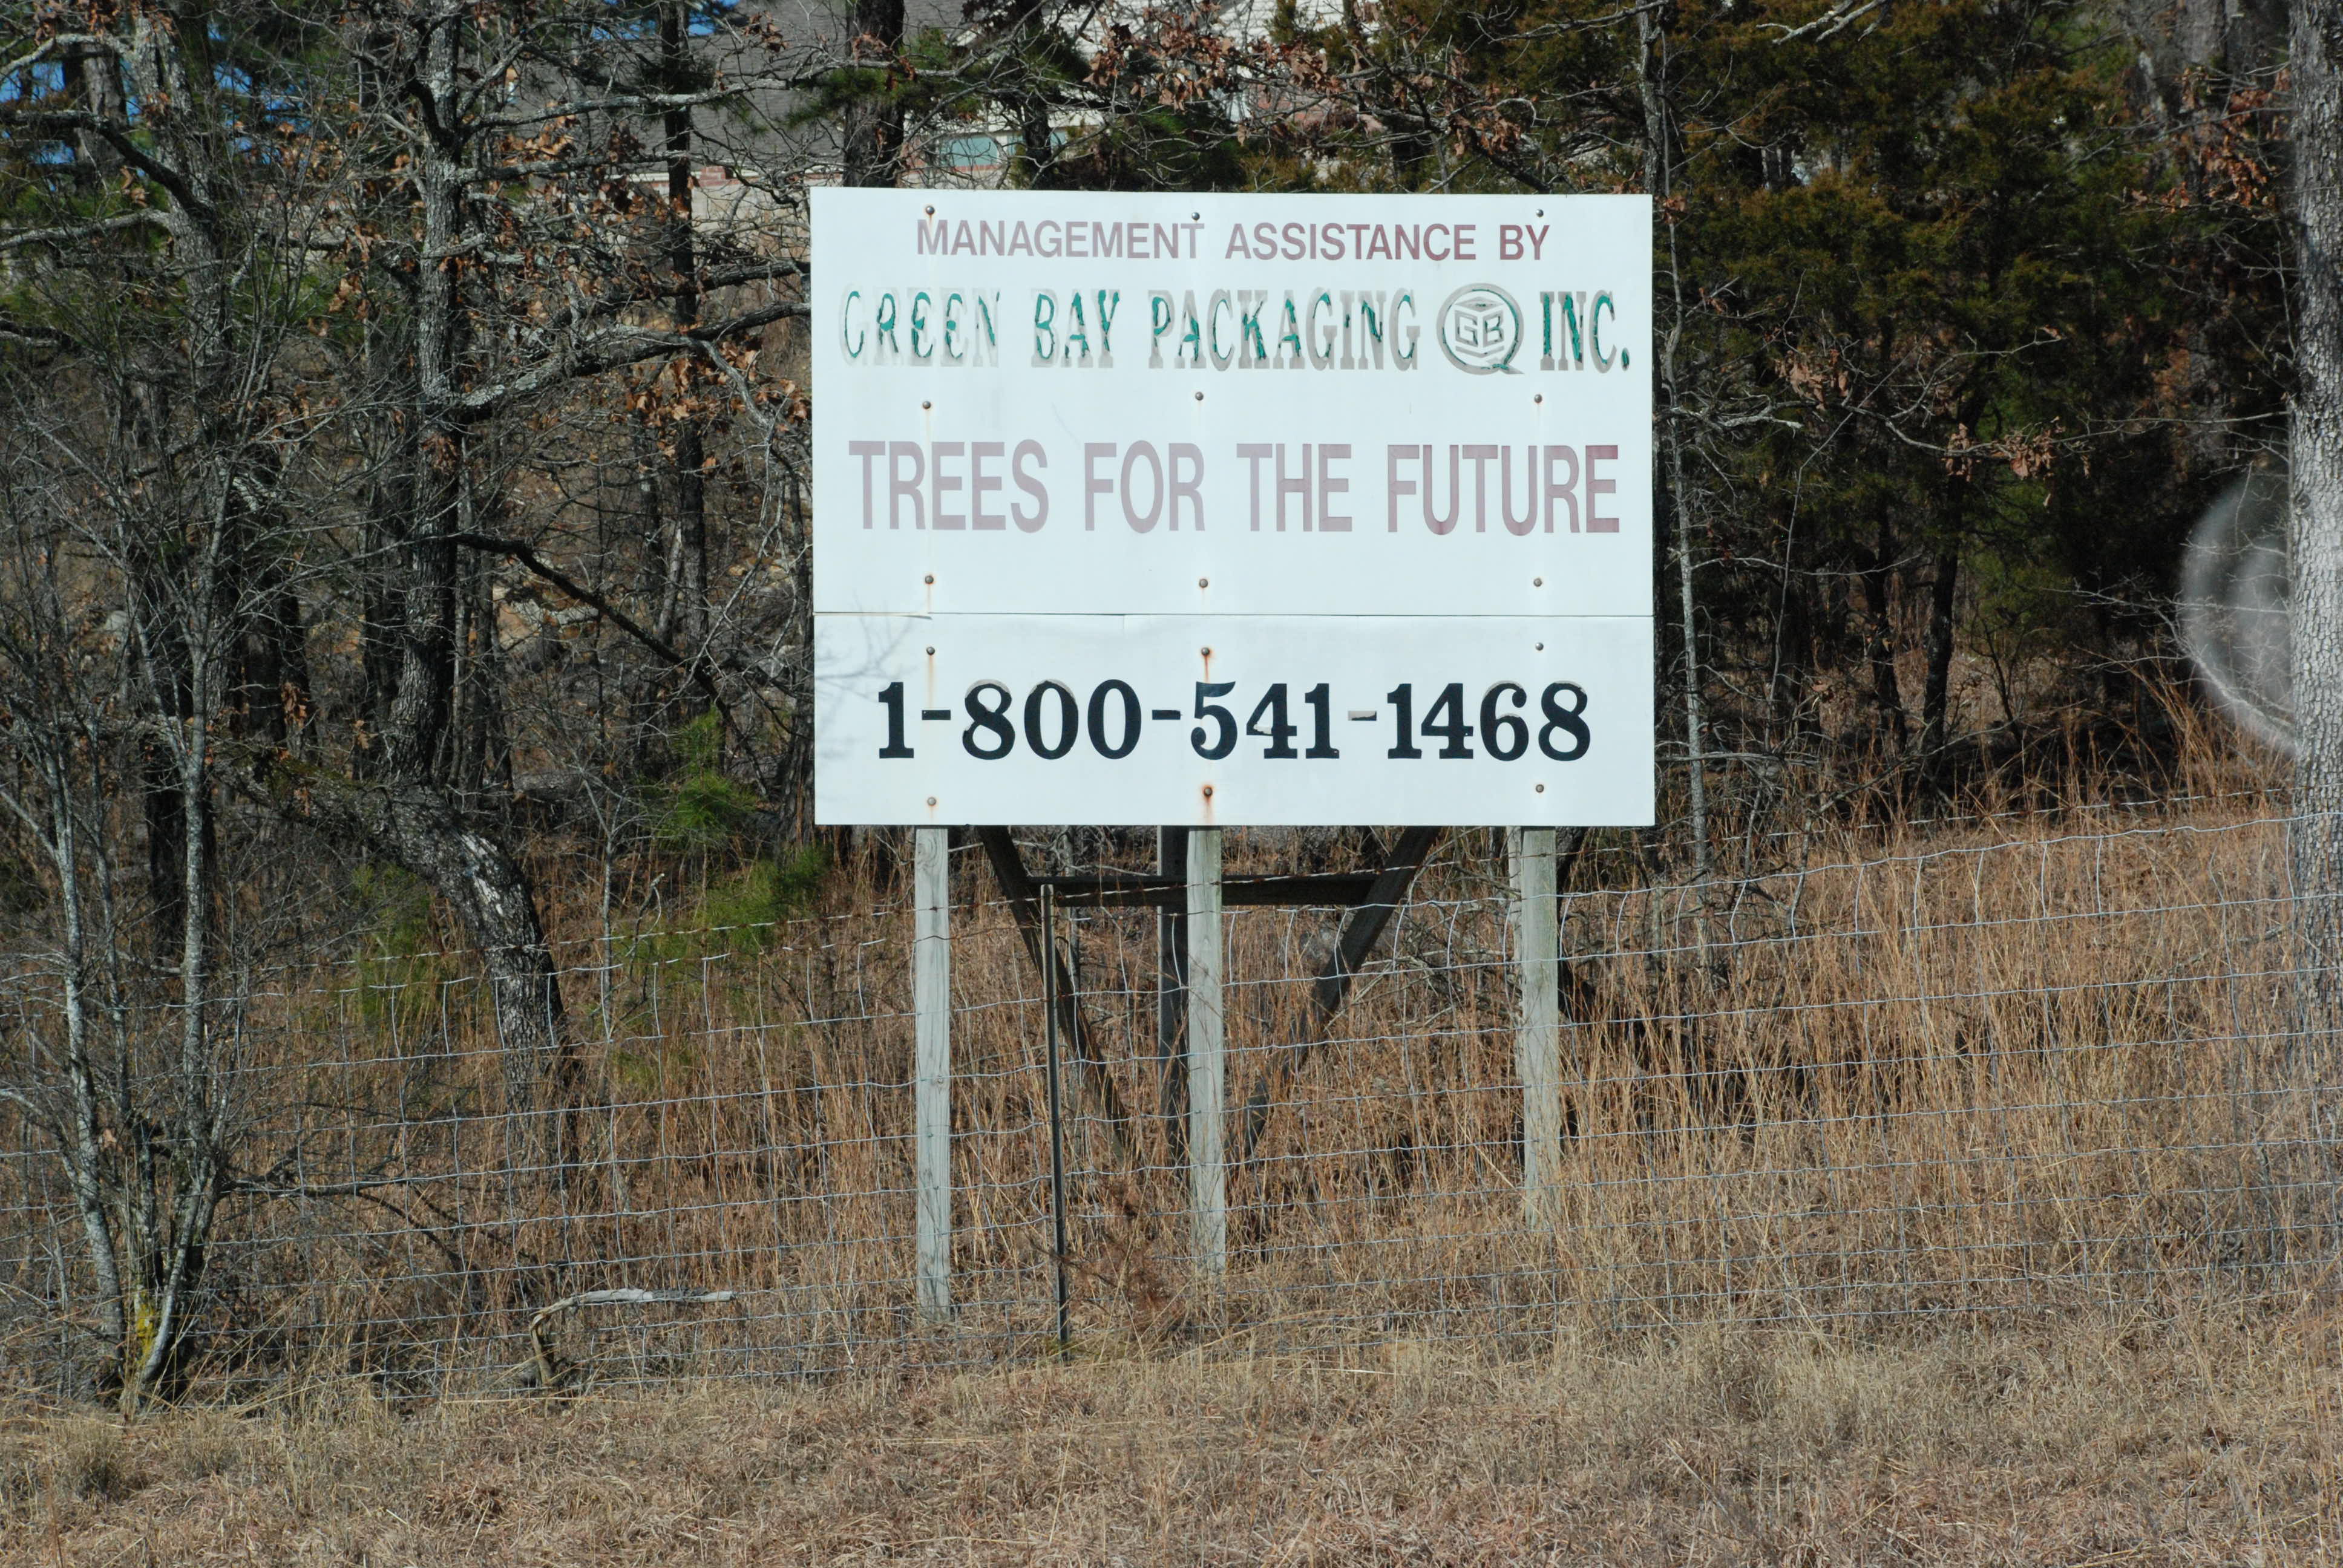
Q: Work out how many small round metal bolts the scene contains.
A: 15